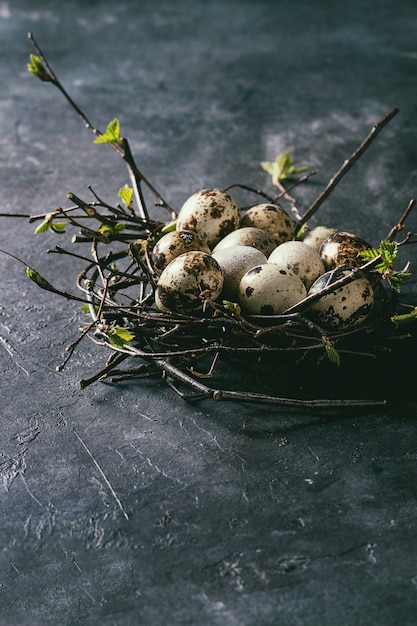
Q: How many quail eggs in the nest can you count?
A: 11